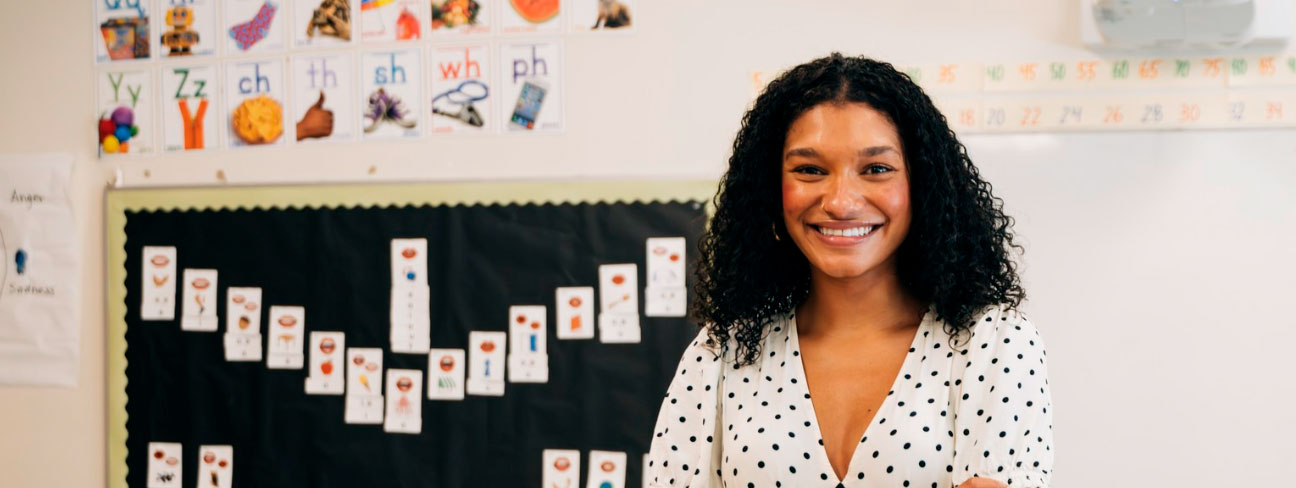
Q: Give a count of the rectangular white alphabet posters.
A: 15